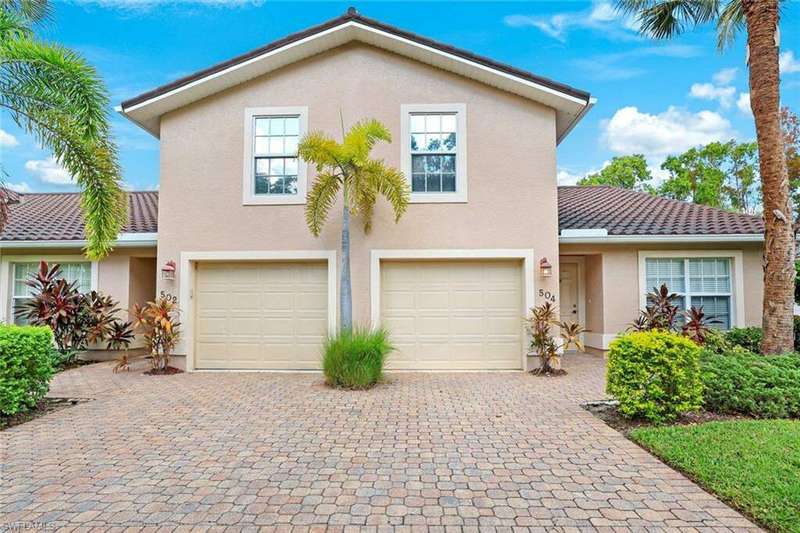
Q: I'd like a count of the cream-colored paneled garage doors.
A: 2